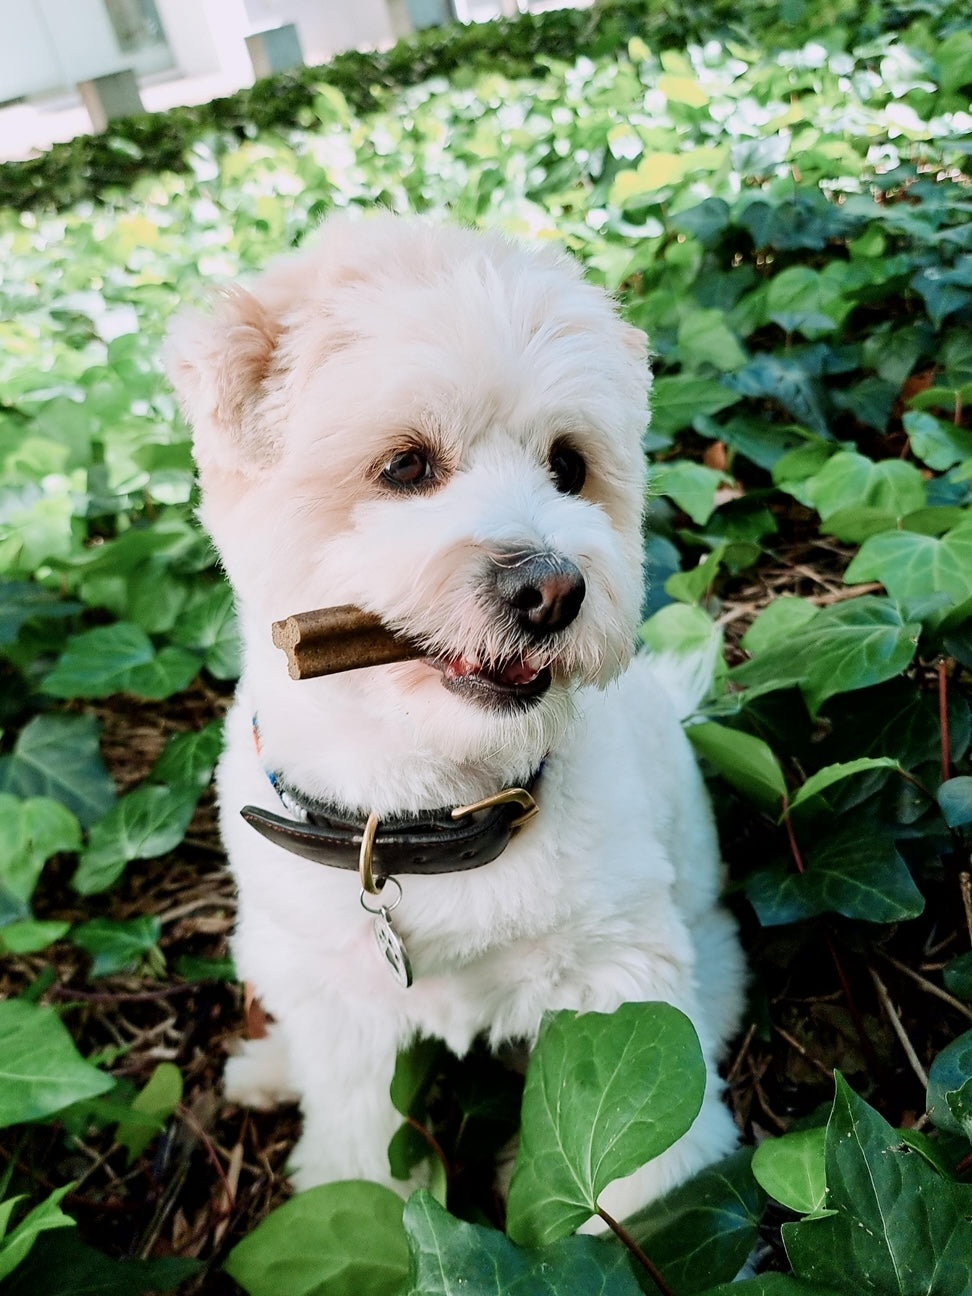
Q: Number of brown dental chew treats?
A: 1